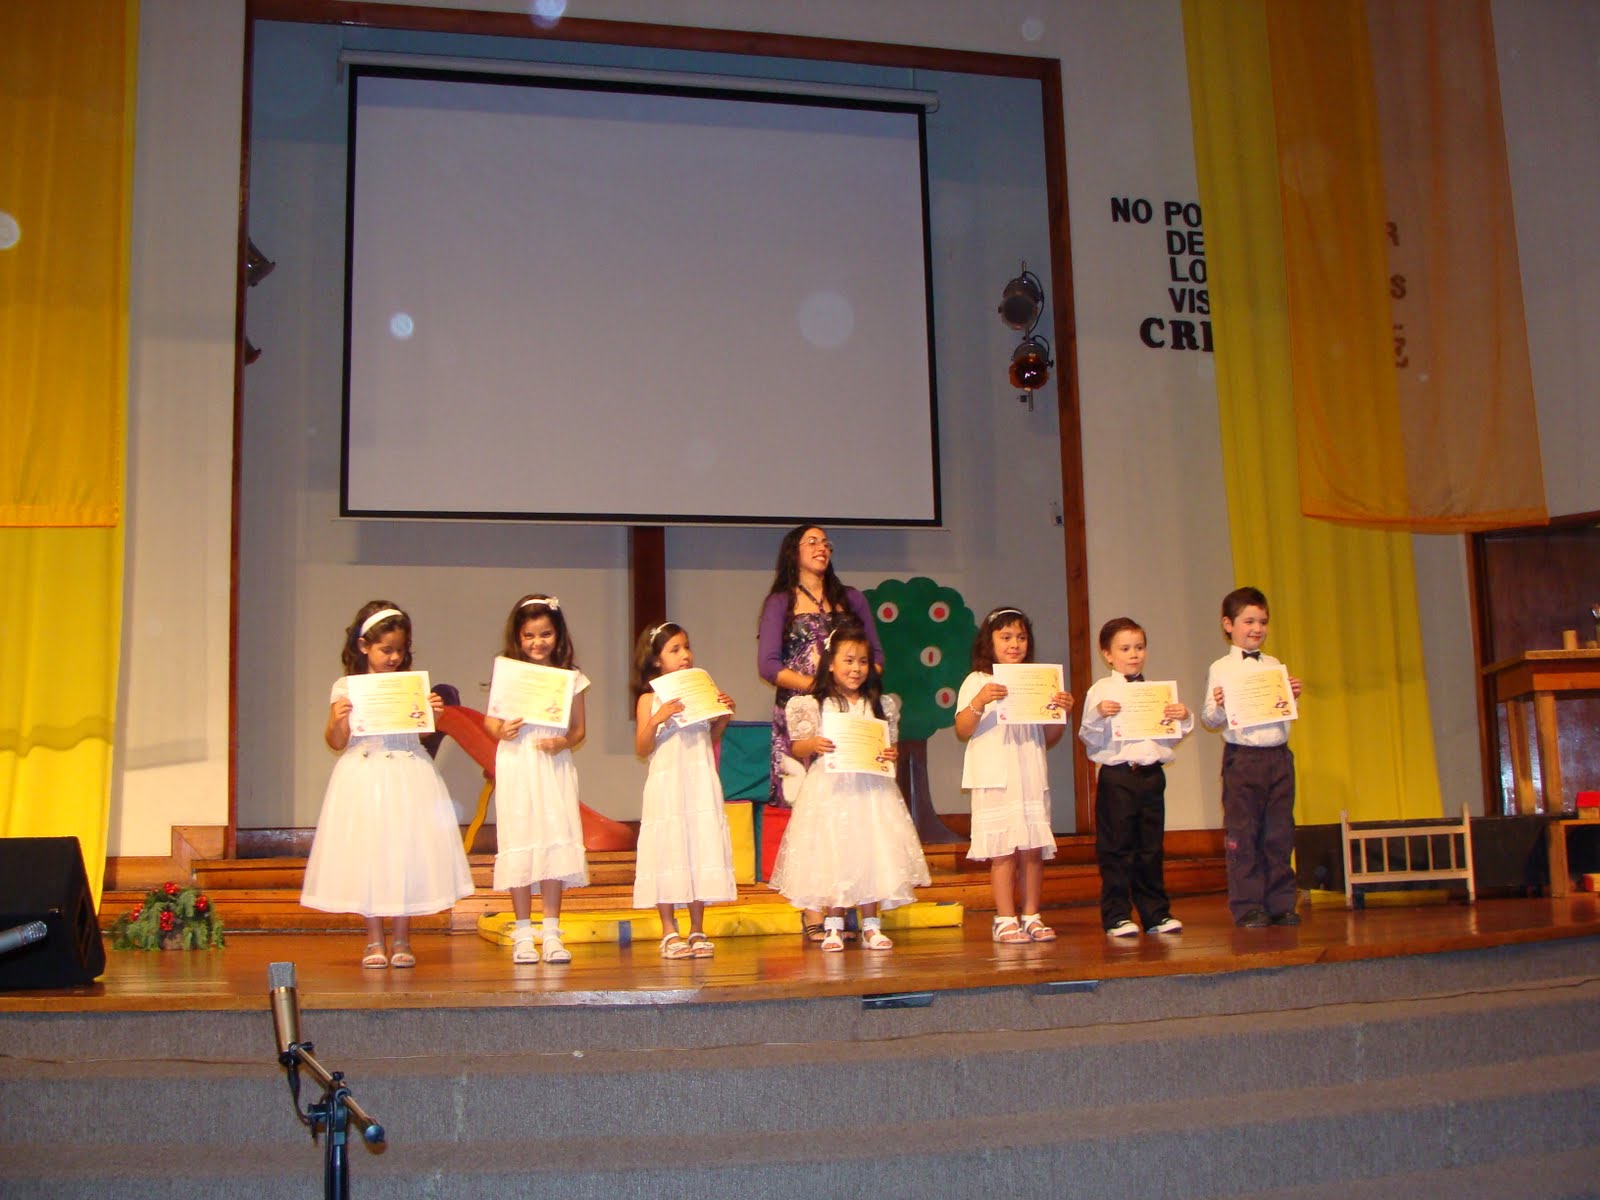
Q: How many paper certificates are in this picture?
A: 7